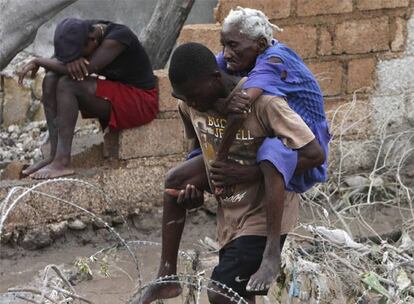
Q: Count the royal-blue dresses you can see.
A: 1